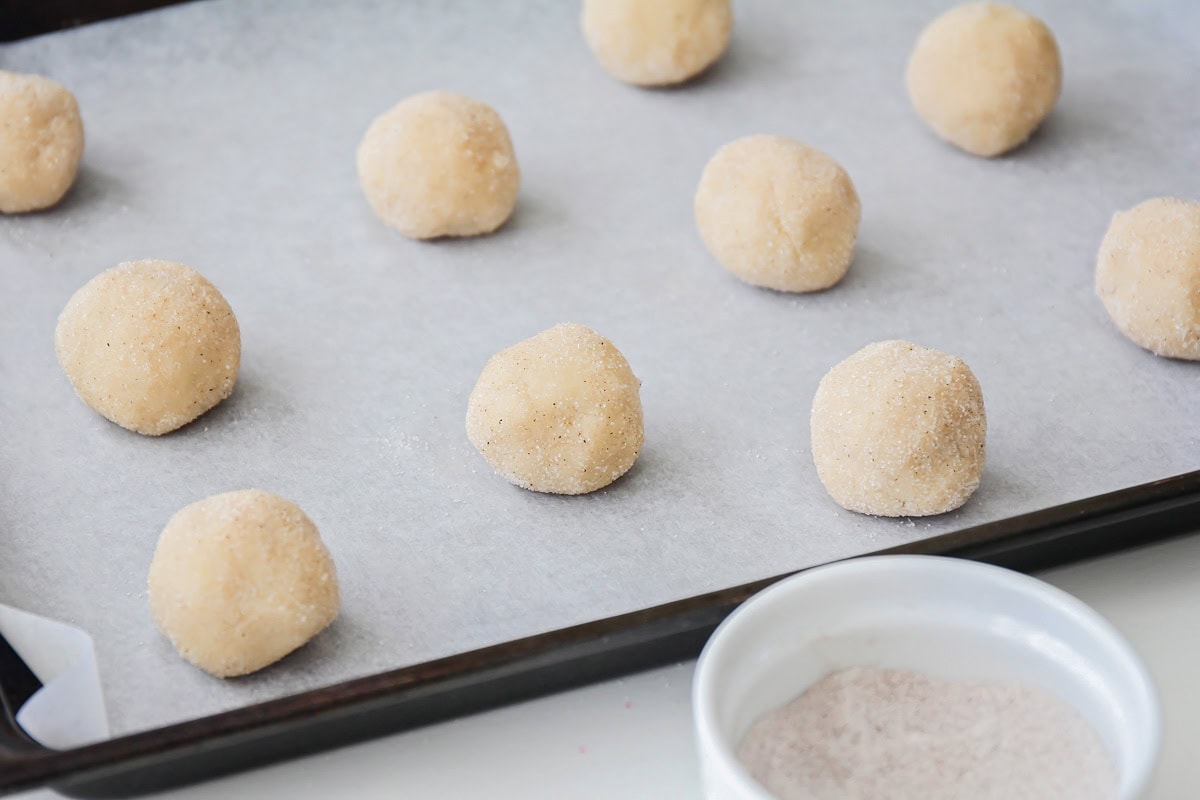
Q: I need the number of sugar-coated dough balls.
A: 10